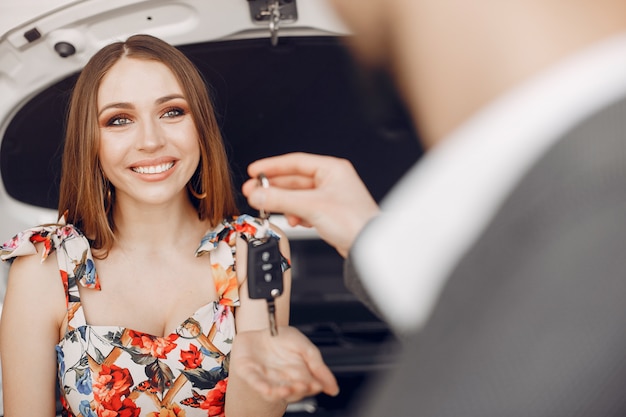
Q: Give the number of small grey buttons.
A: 3